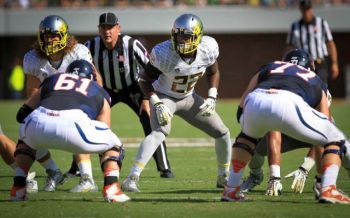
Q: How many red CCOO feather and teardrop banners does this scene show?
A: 0